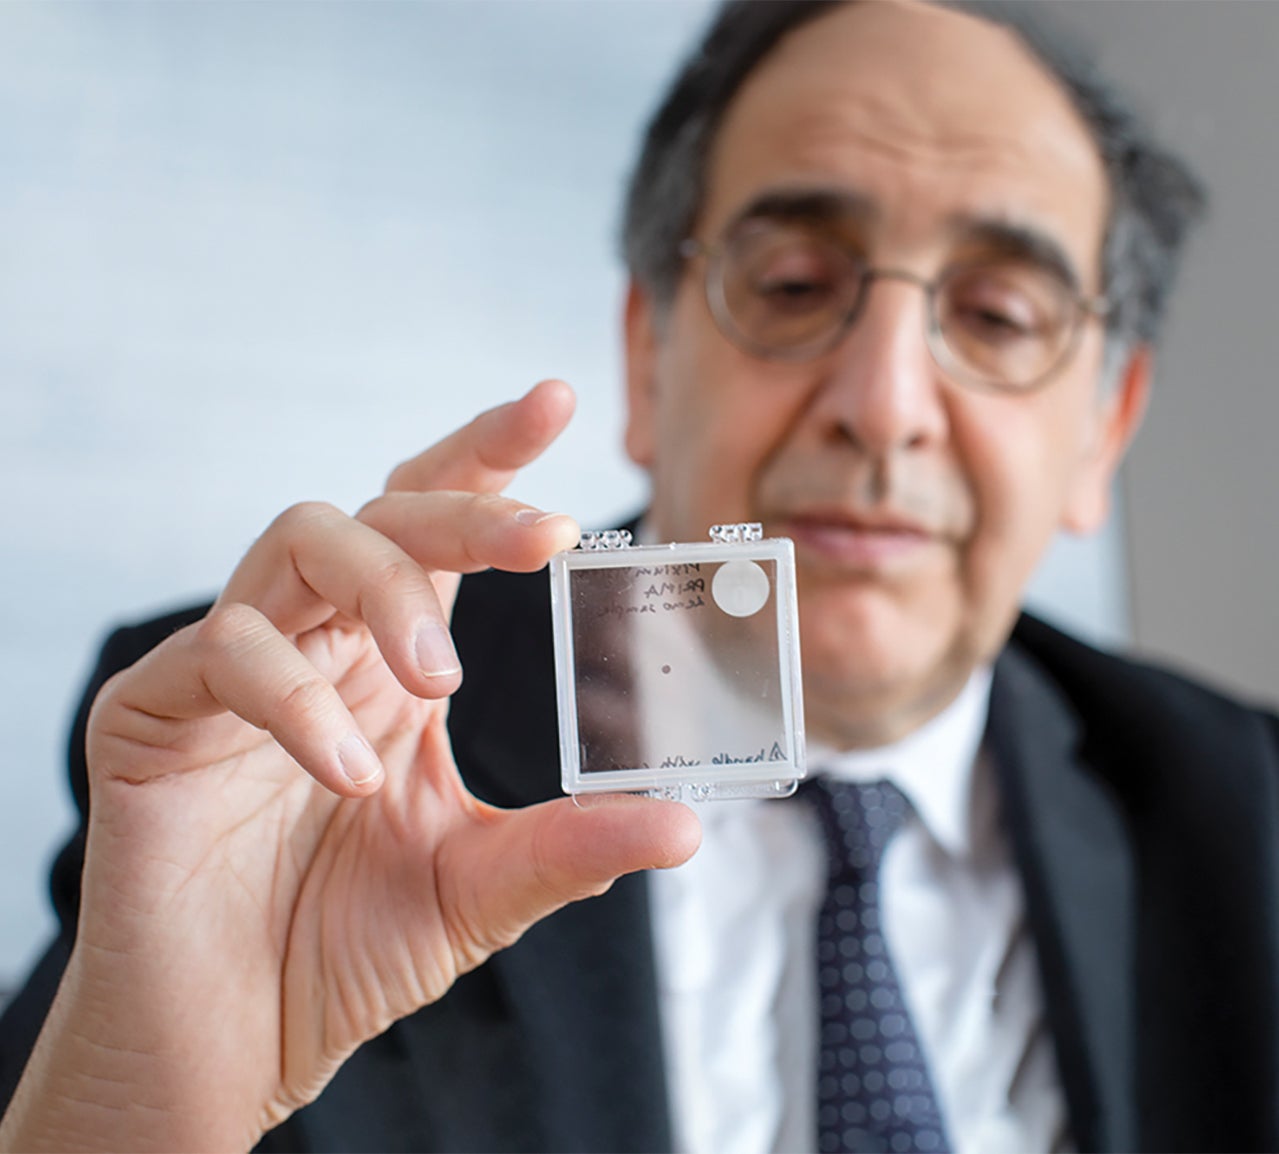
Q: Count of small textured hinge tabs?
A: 2